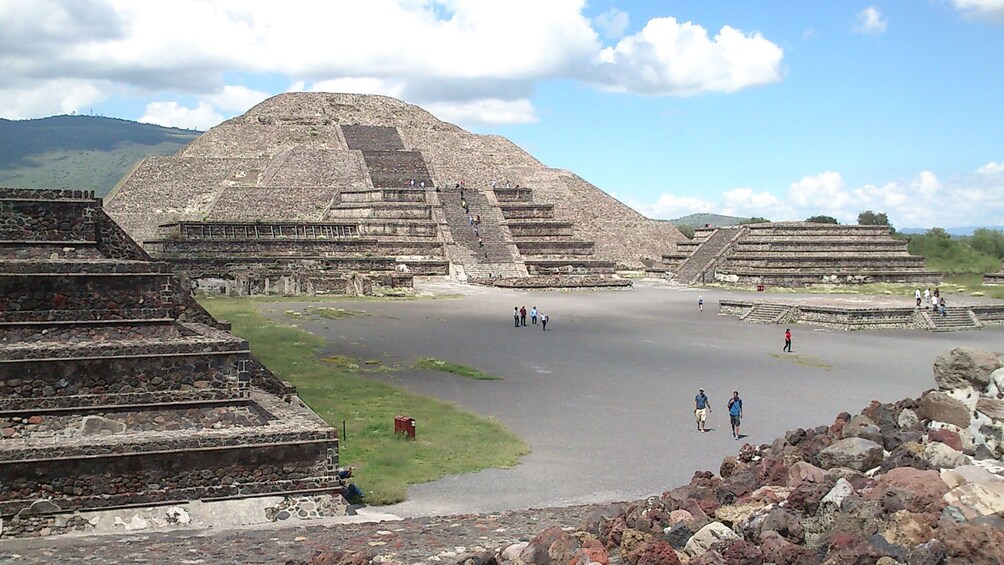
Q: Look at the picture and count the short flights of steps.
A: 2